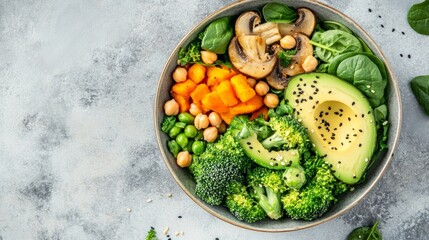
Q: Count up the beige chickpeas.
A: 14